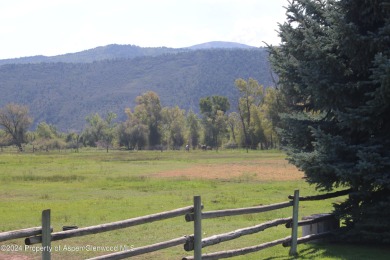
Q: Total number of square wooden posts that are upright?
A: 3